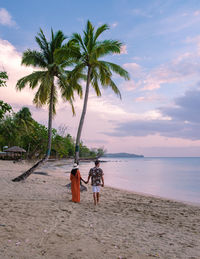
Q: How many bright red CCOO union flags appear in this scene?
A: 0